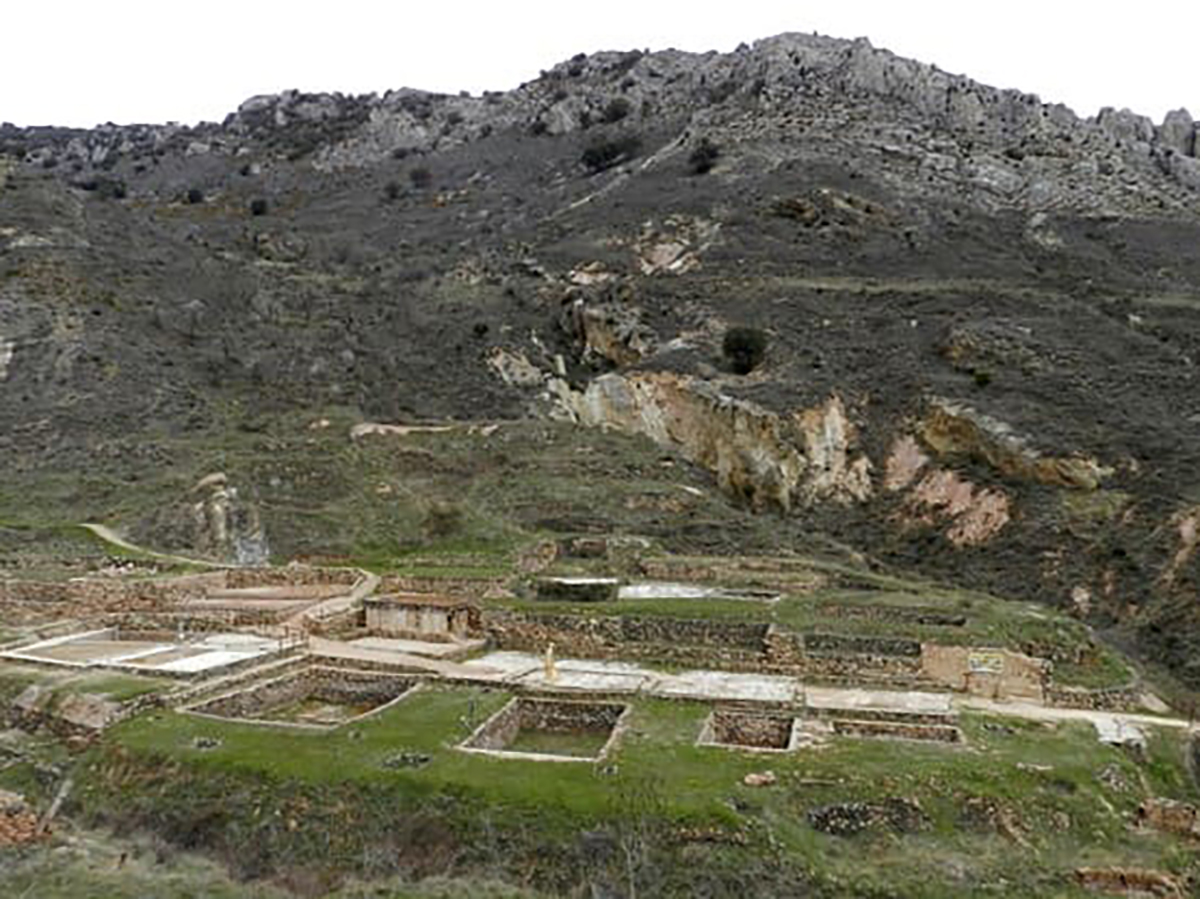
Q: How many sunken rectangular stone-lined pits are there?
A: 4